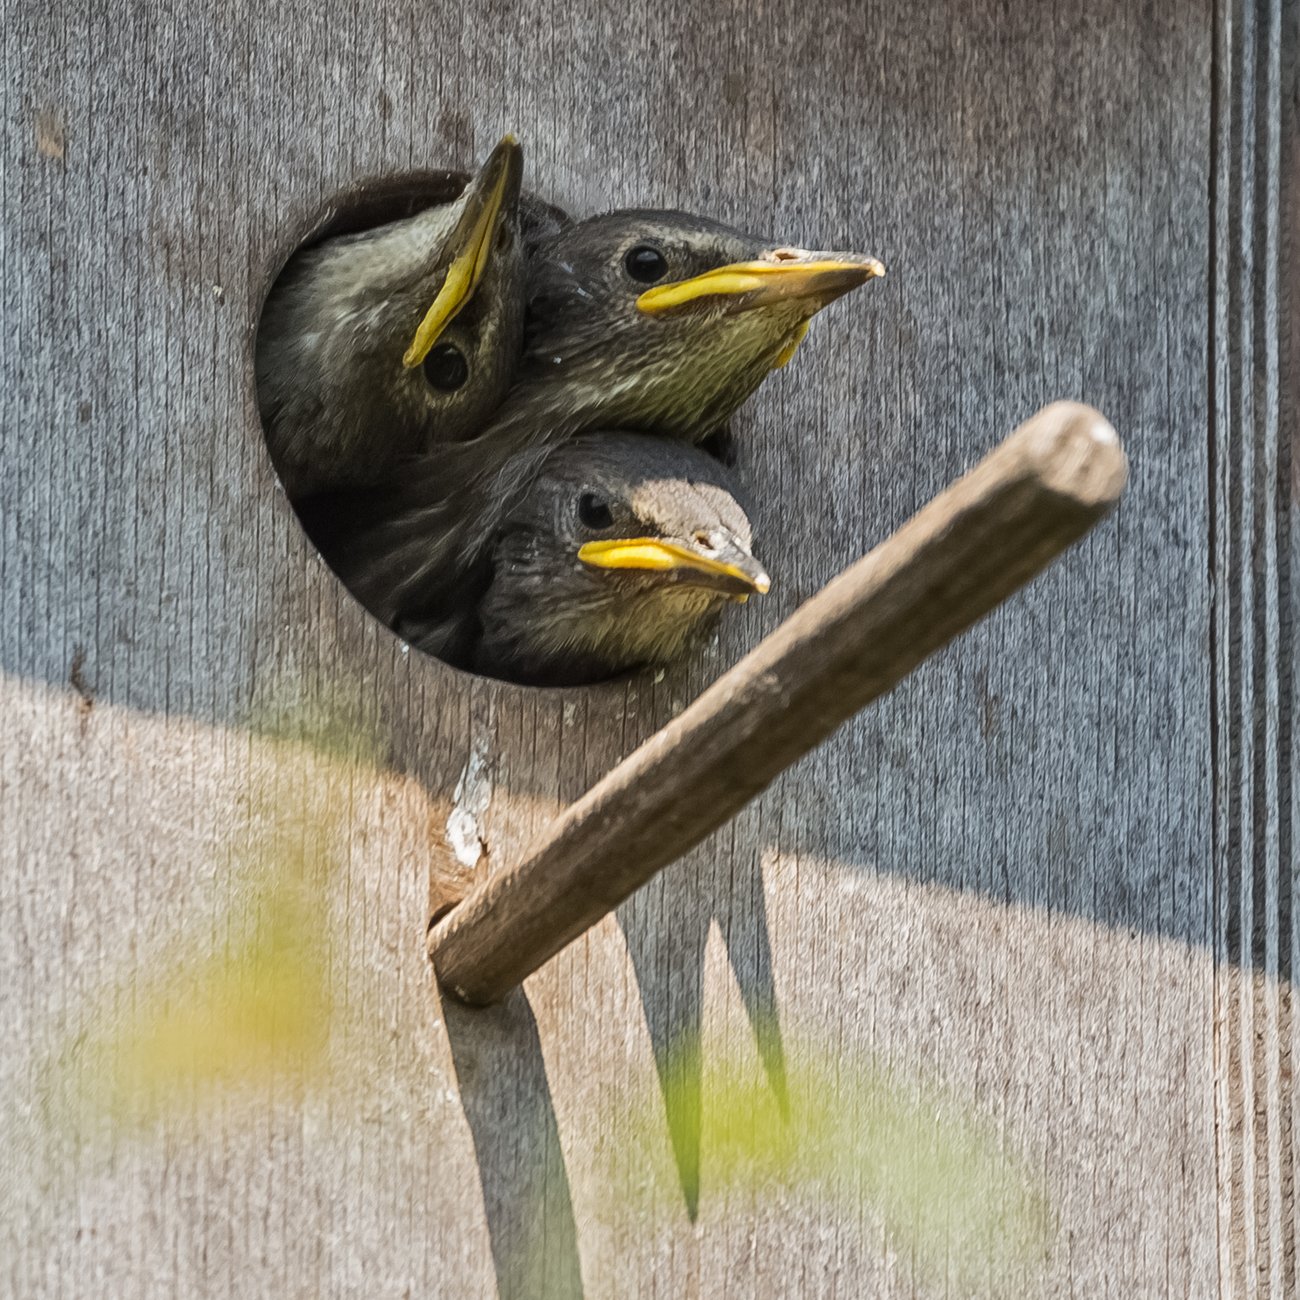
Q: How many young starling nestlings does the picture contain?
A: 3